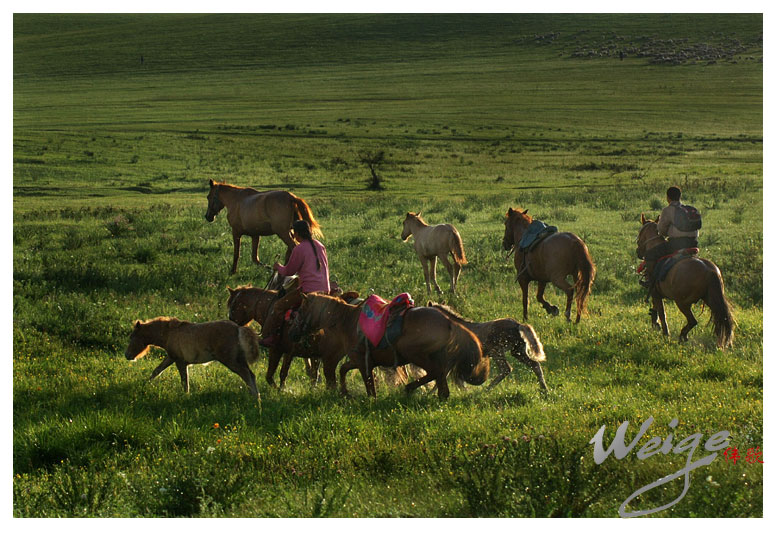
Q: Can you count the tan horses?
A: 1